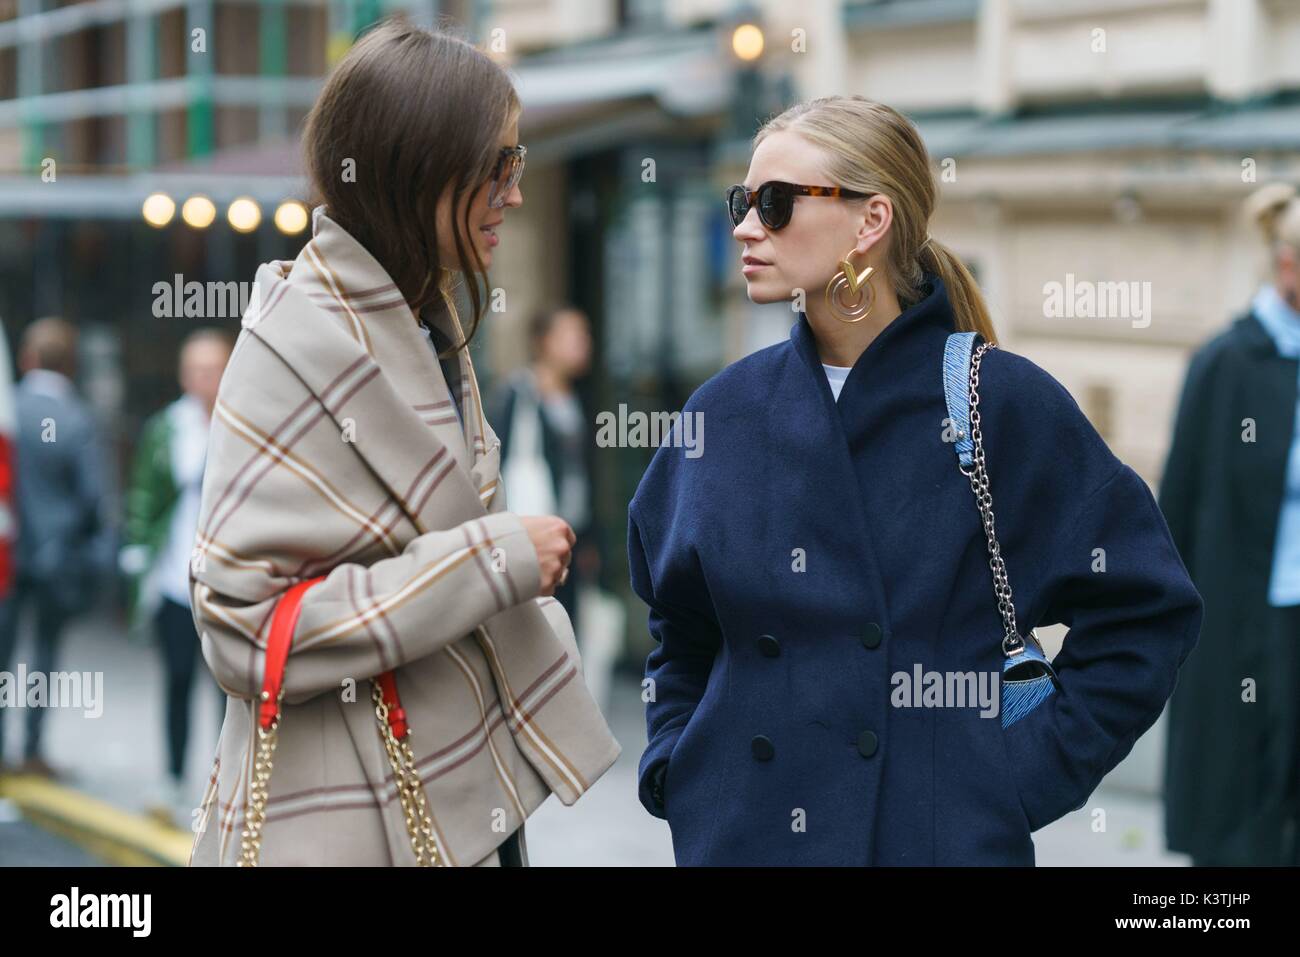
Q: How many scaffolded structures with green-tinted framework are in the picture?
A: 1